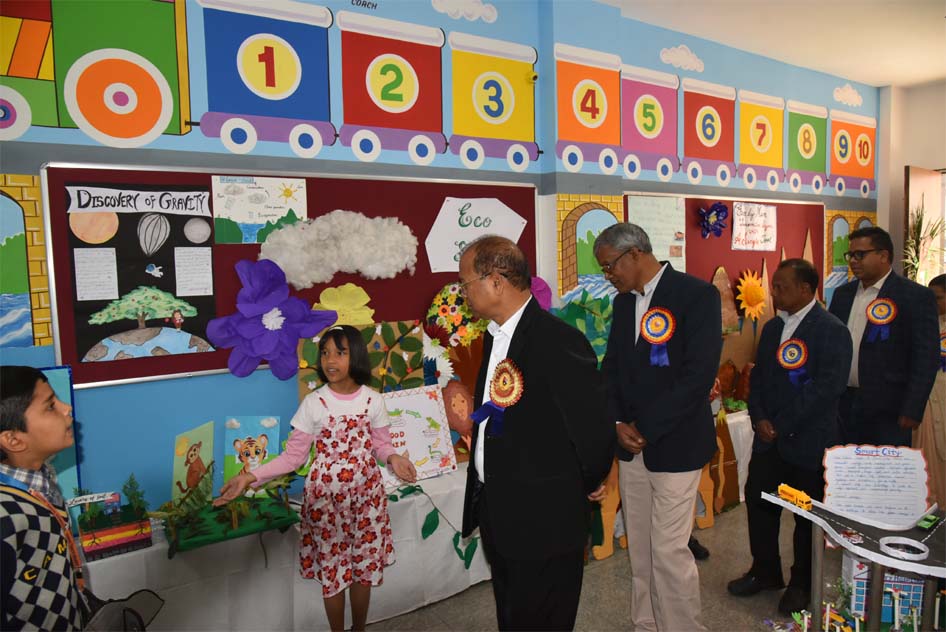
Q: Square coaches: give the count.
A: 9